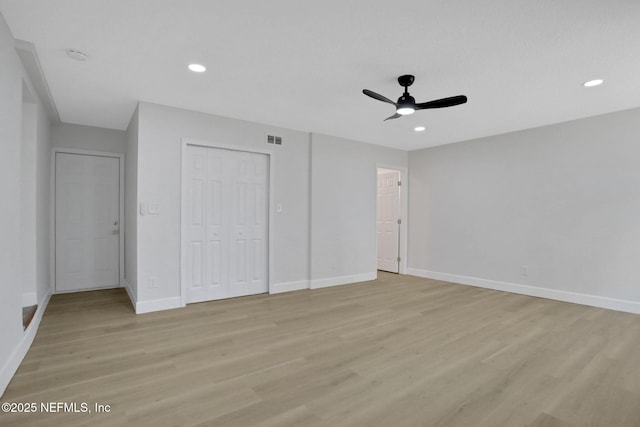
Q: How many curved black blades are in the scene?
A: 3